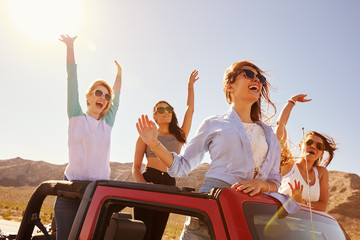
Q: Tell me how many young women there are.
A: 4